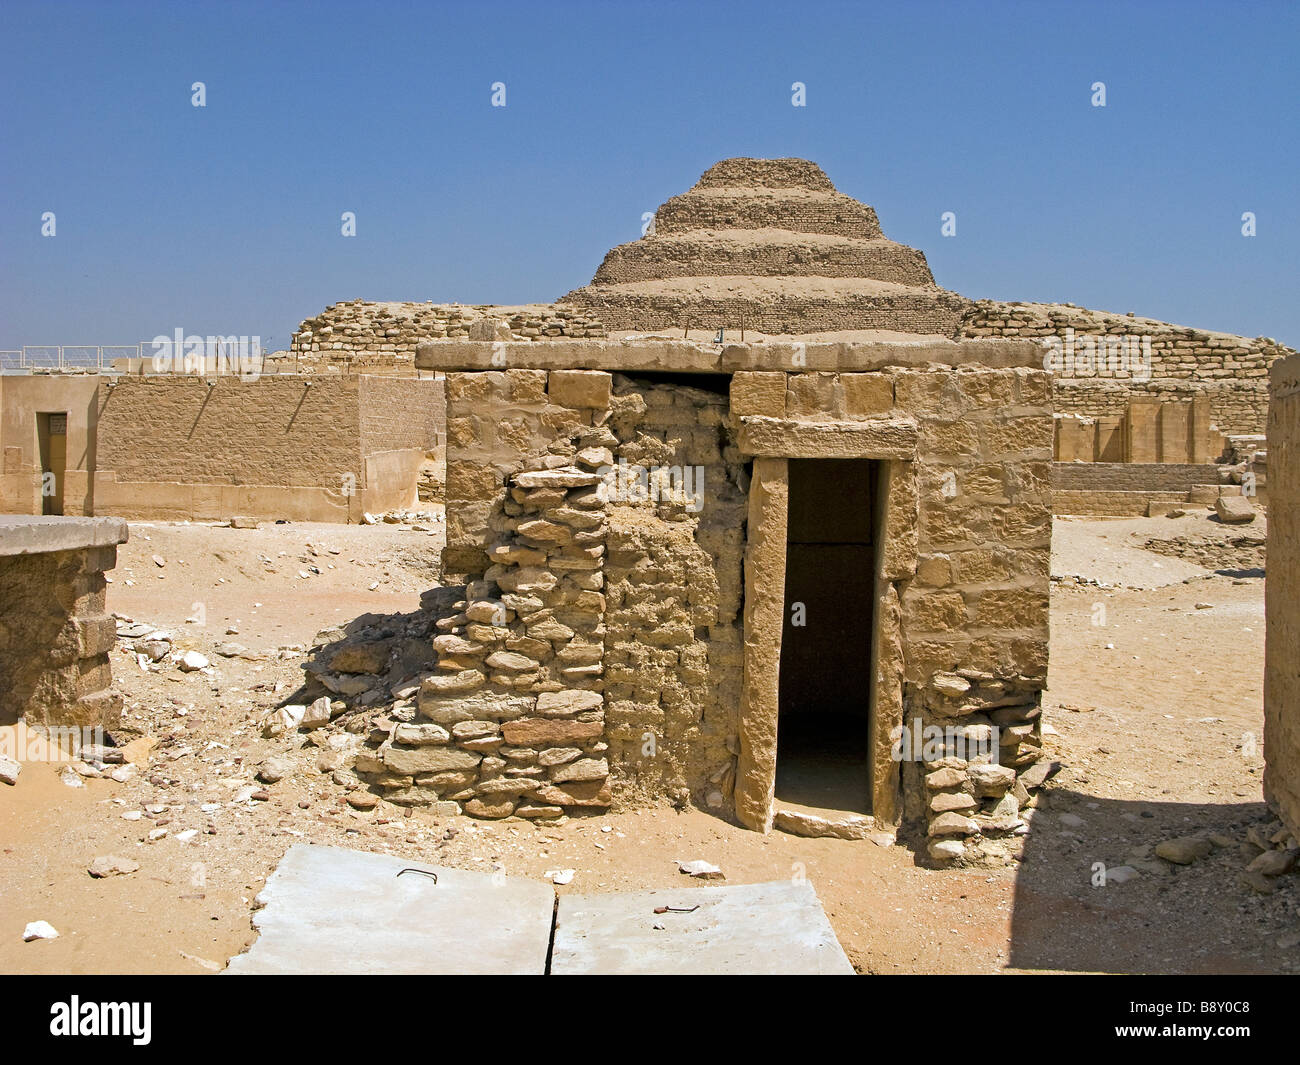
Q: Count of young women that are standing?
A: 0